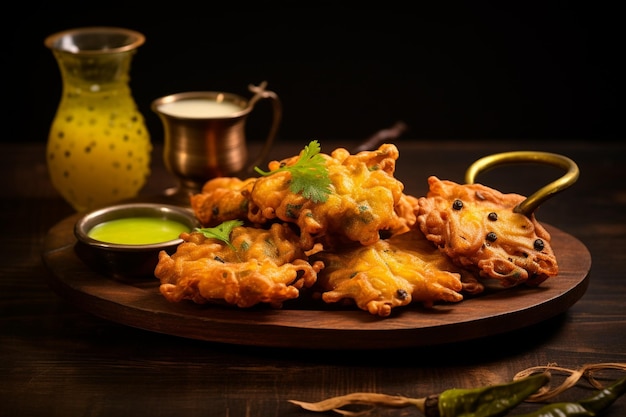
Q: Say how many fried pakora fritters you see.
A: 5